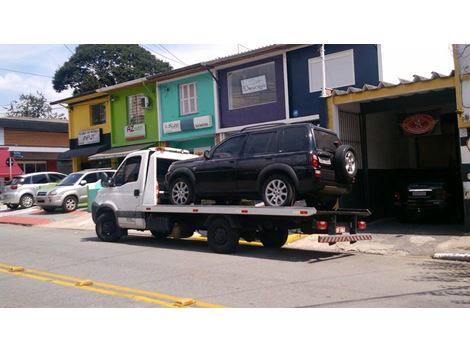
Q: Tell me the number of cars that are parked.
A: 3